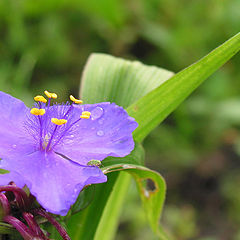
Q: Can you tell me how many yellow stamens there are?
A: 6